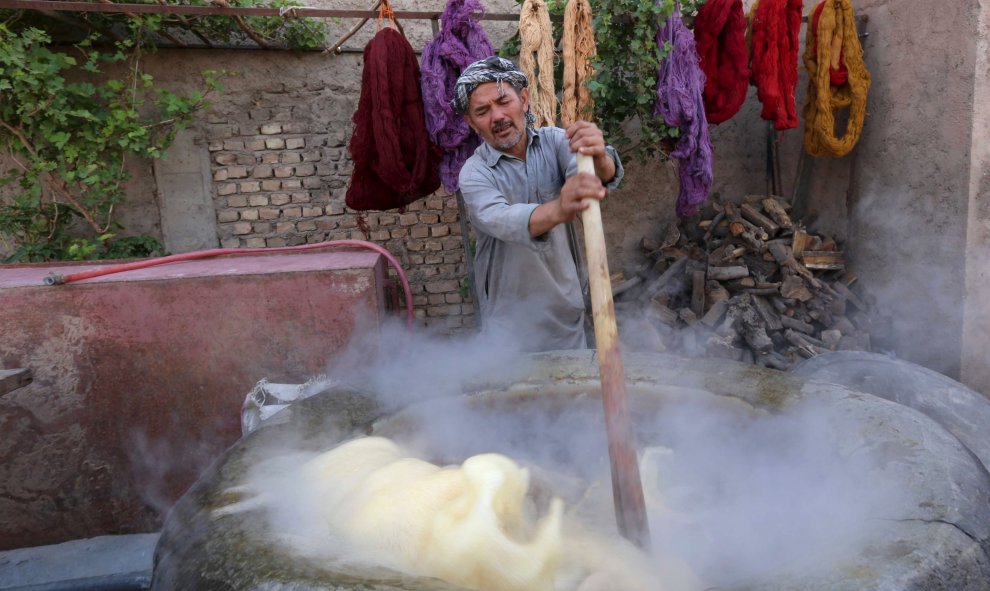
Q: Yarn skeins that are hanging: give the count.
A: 8